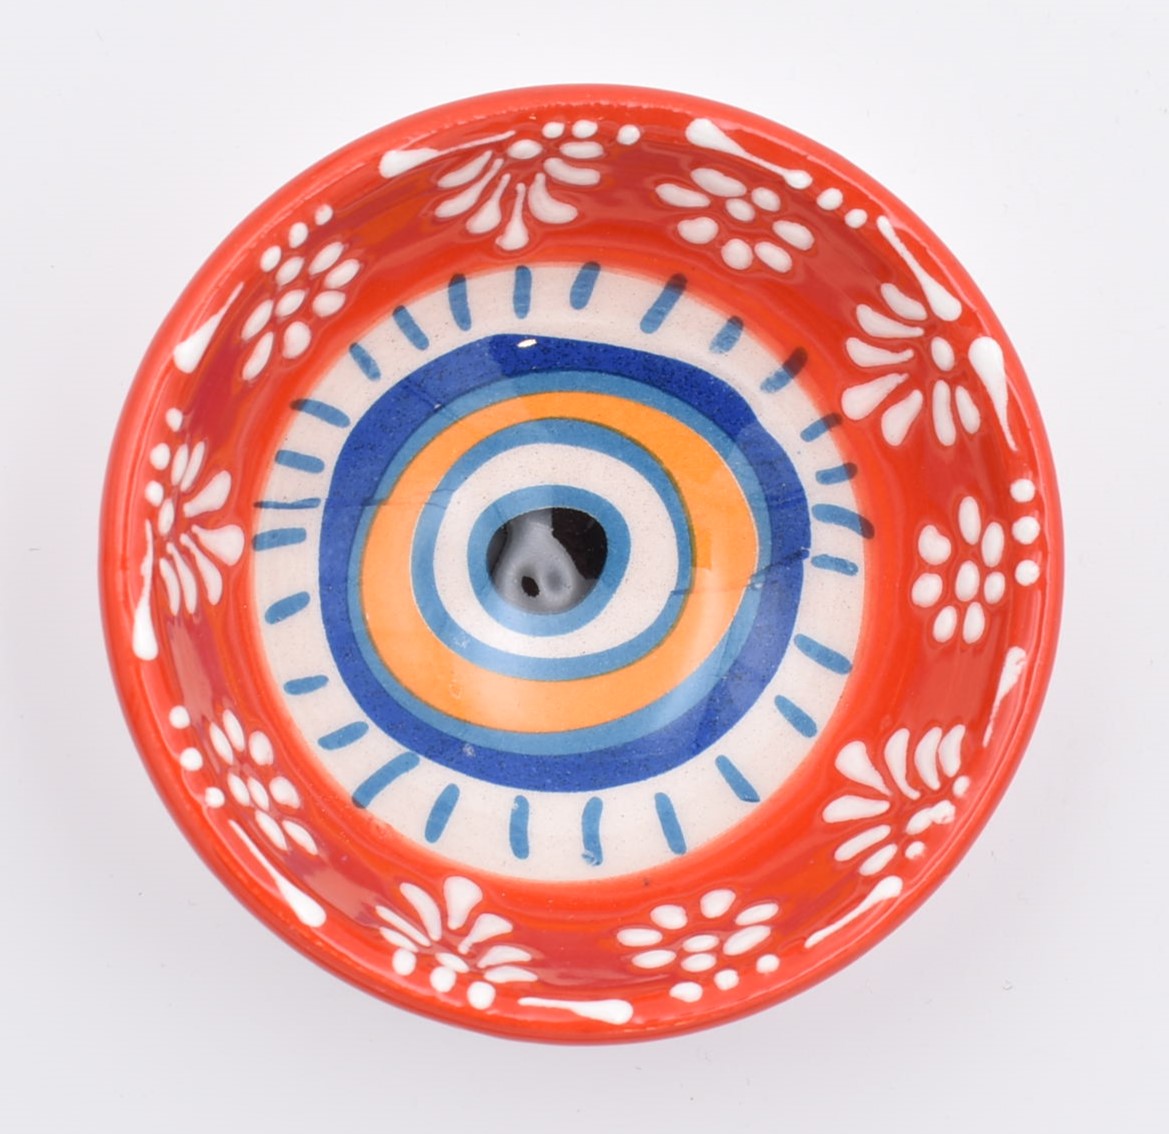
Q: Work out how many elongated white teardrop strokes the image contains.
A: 10